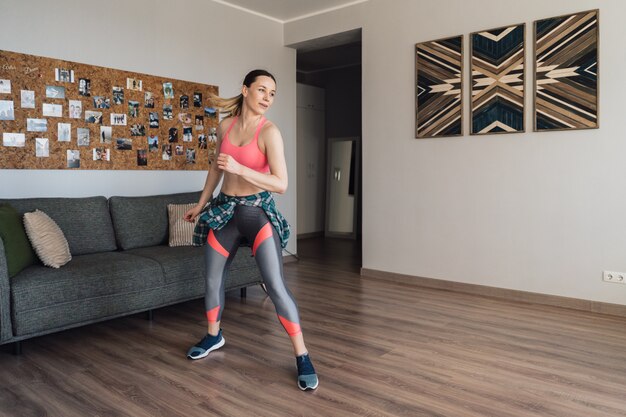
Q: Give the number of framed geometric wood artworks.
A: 3